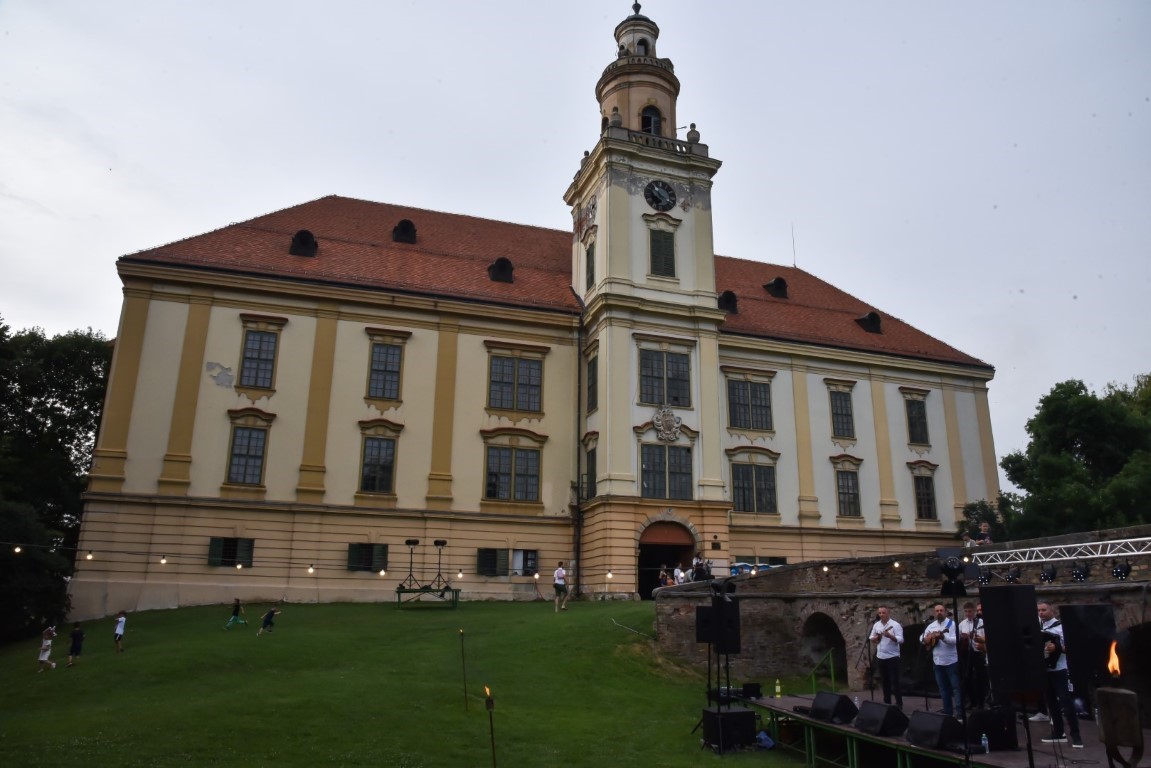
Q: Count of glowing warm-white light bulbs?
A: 14